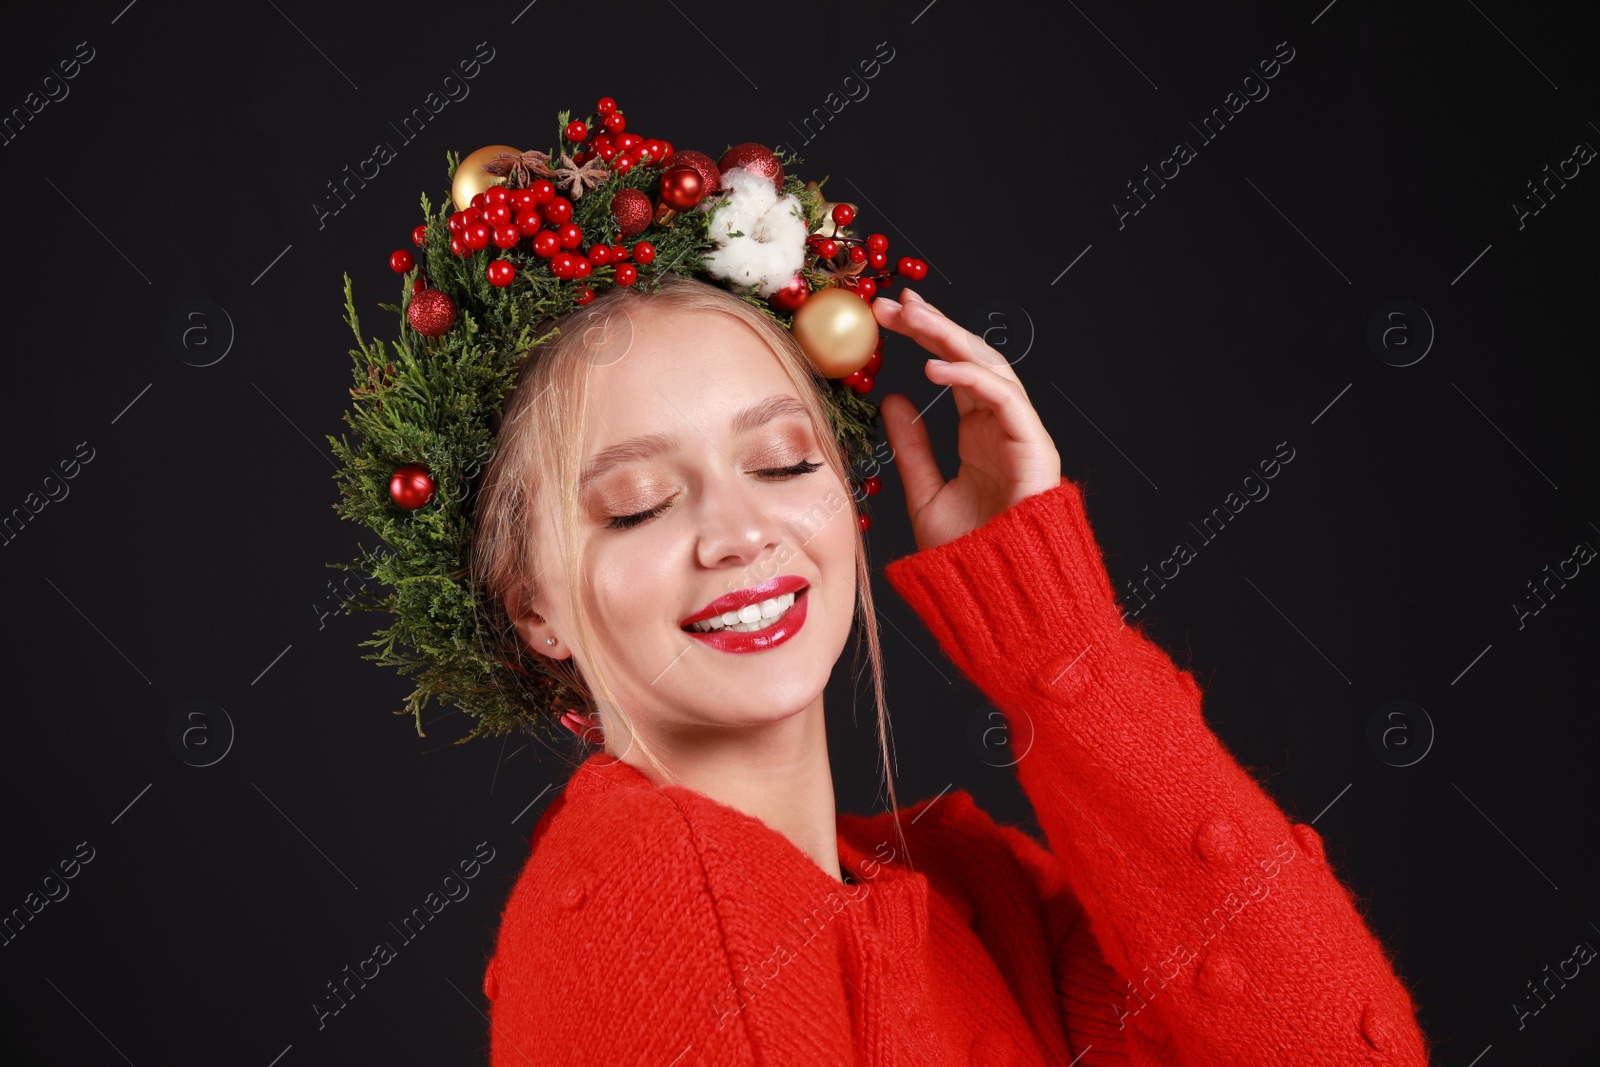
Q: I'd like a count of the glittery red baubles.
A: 4